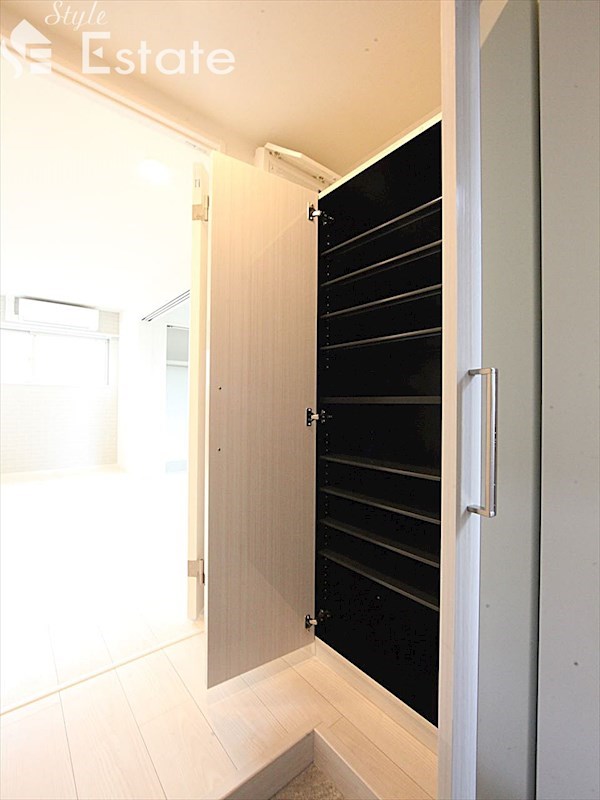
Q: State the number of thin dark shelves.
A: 9